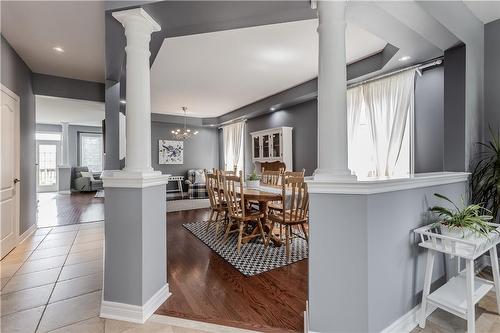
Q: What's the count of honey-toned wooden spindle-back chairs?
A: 6